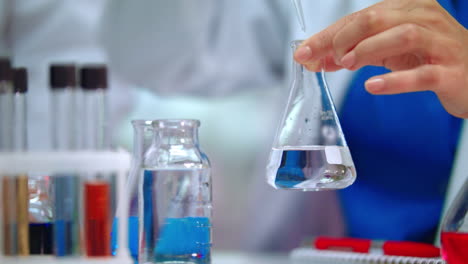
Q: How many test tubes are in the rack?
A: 4